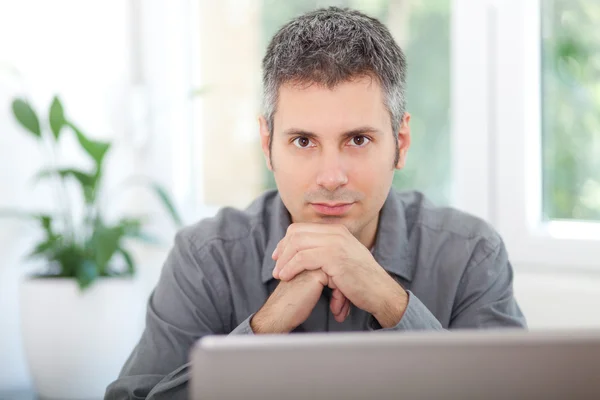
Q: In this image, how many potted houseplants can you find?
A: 1